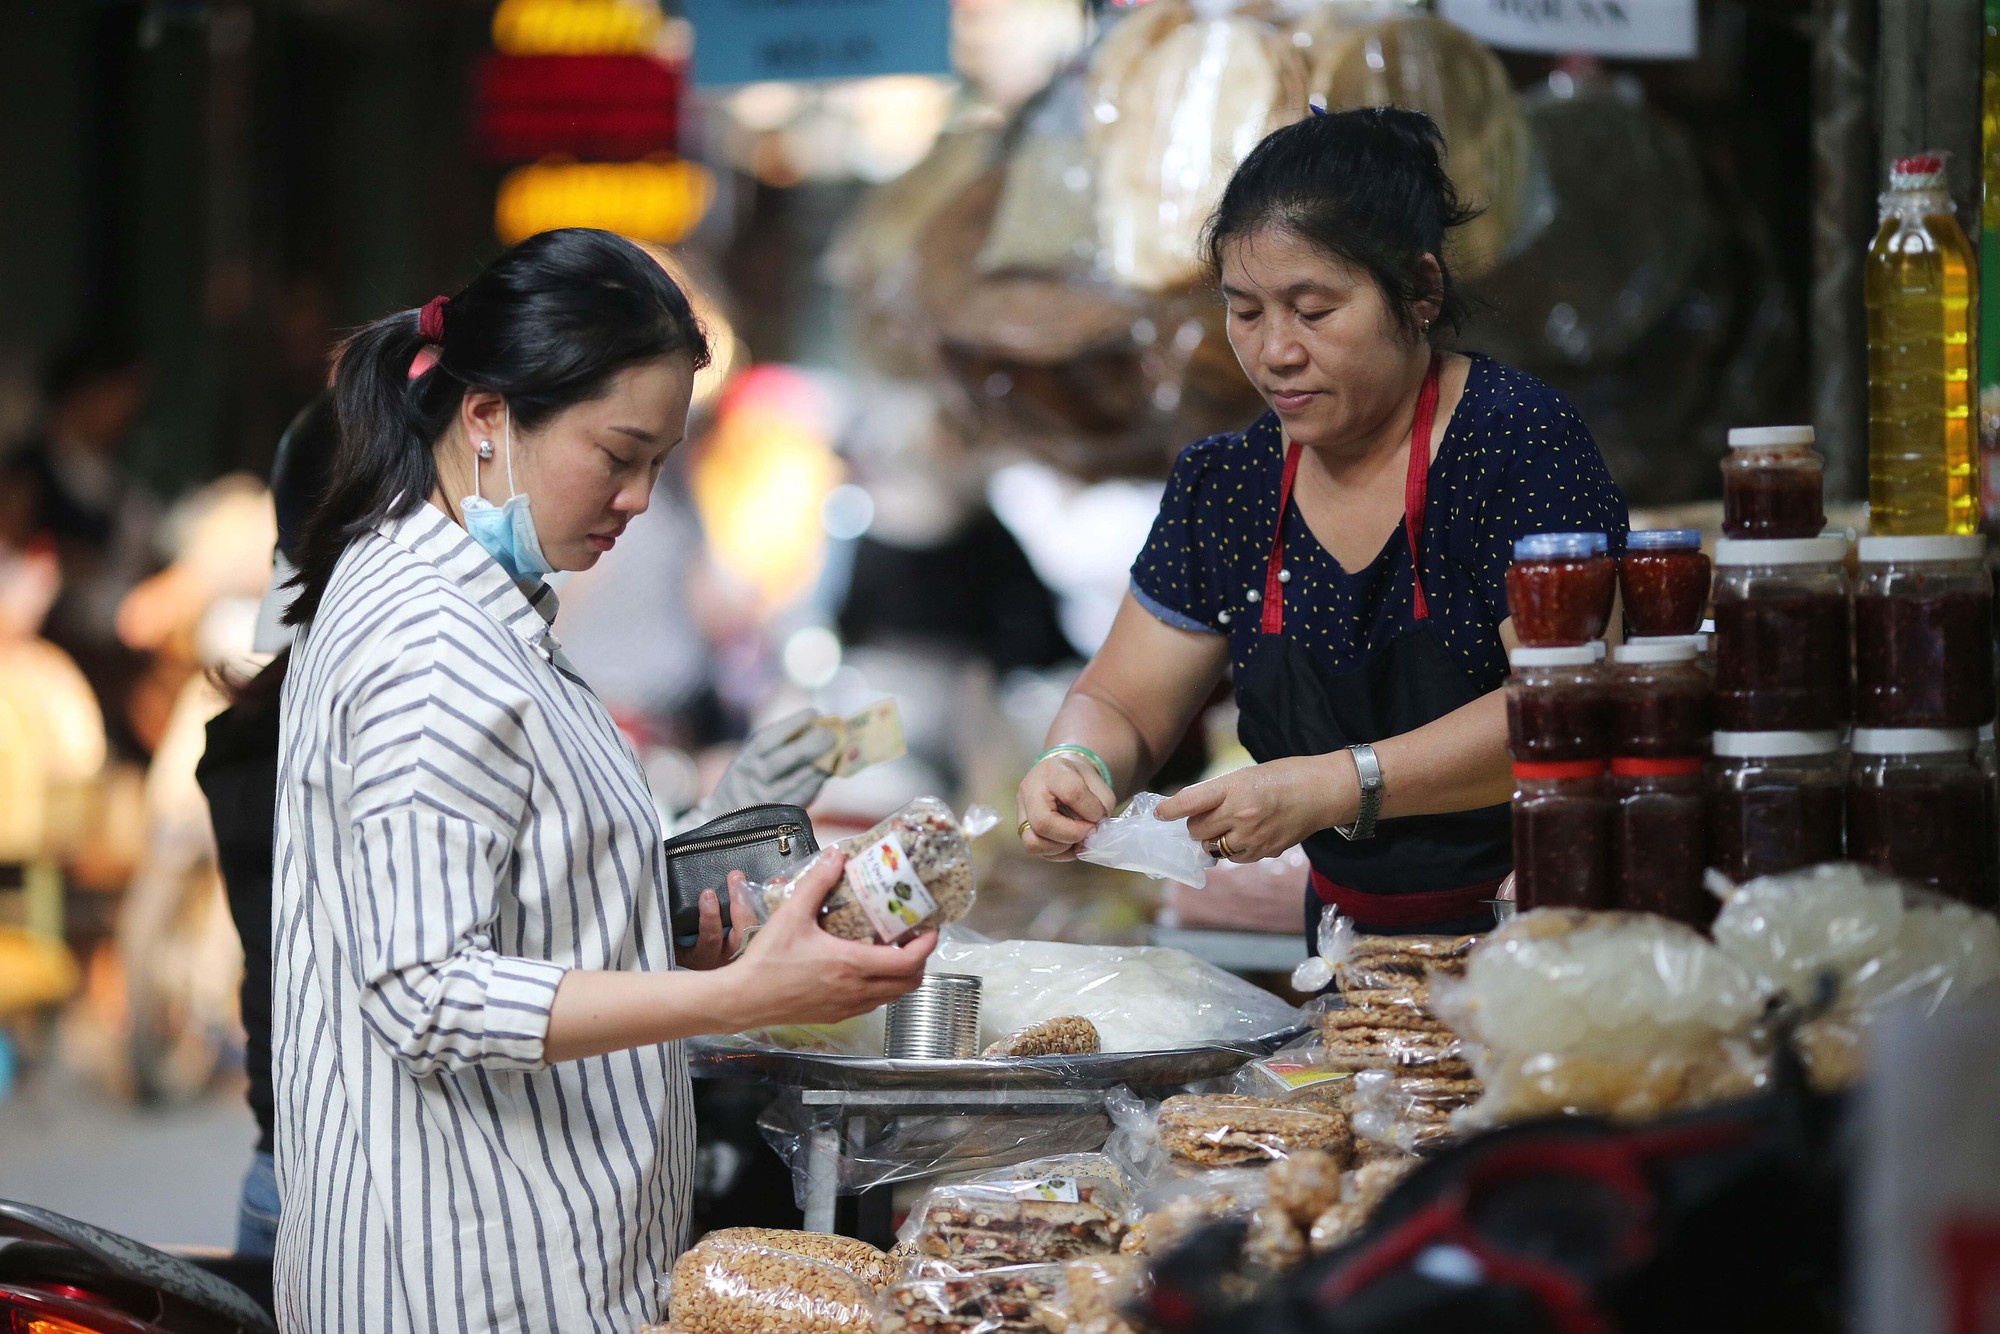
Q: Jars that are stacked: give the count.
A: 11